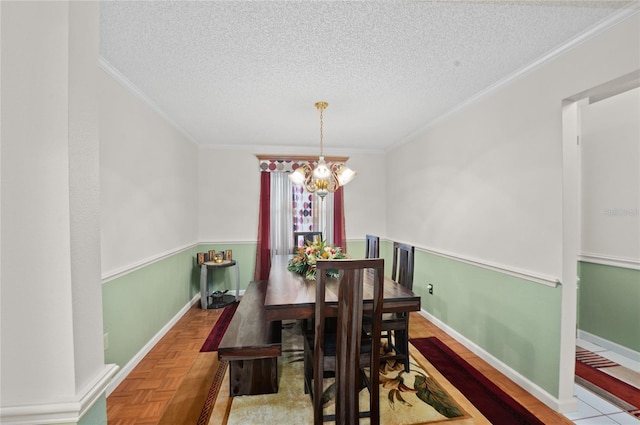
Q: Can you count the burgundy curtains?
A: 2